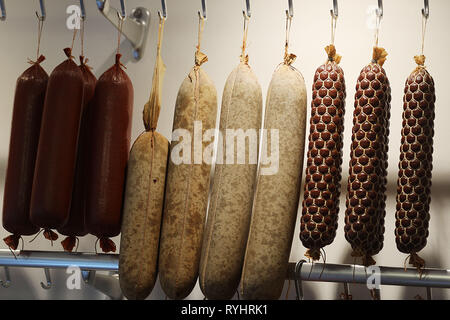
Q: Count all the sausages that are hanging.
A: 11